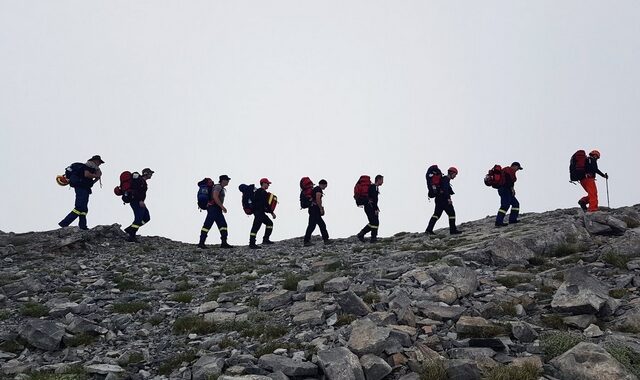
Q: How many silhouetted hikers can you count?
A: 9